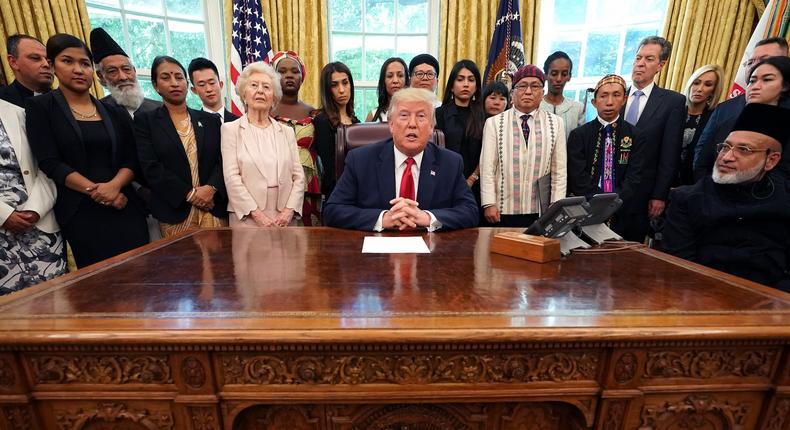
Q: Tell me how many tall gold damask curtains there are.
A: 4